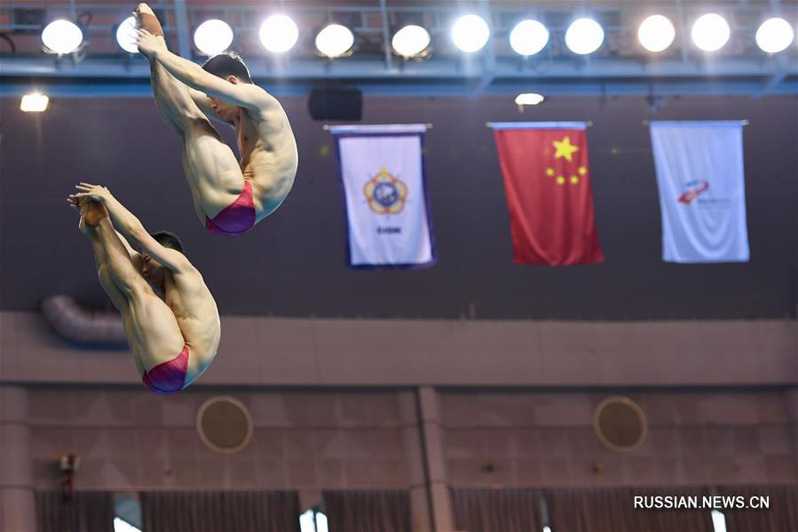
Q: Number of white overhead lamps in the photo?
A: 14